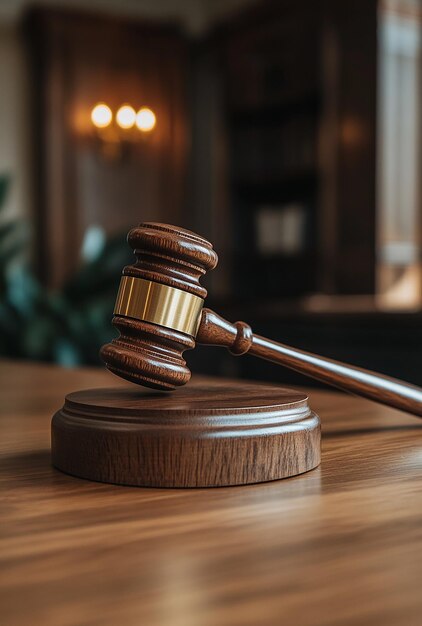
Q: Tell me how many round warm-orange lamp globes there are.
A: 3